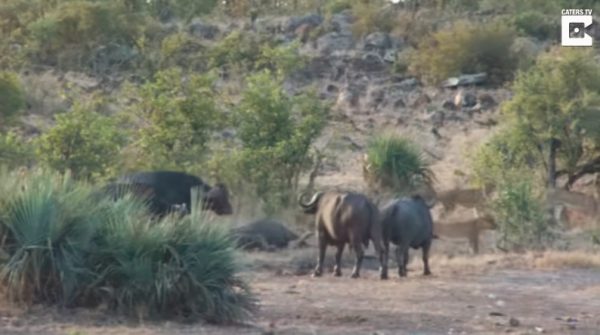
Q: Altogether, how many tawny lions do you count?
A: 3